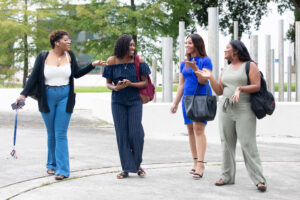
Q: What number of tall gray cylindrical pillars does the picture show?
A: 11